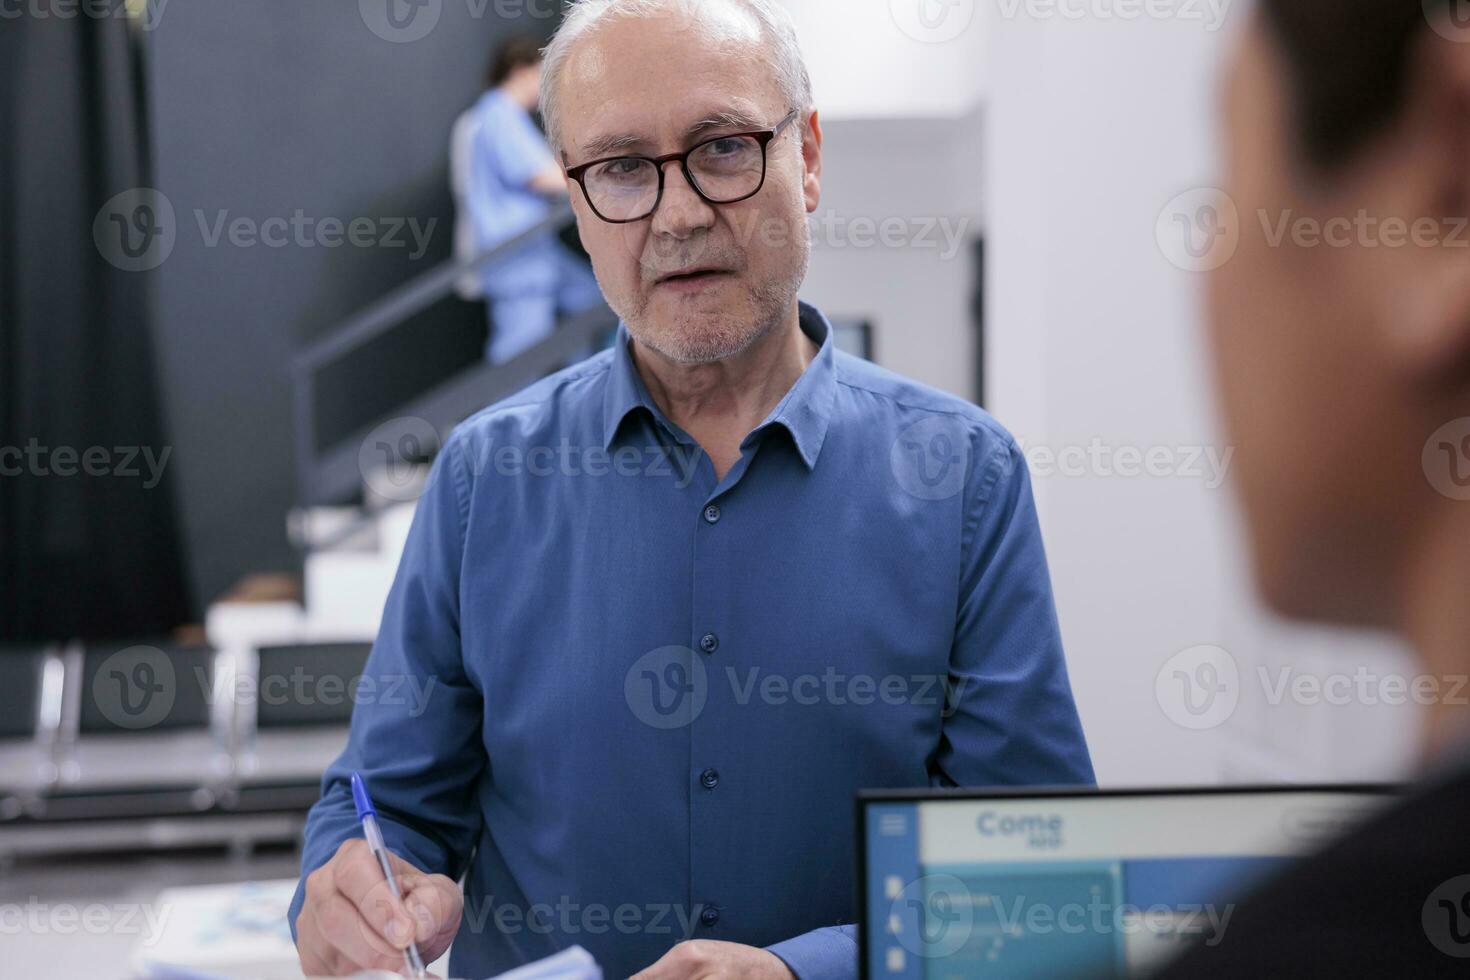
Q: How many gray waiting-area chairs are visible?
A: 3